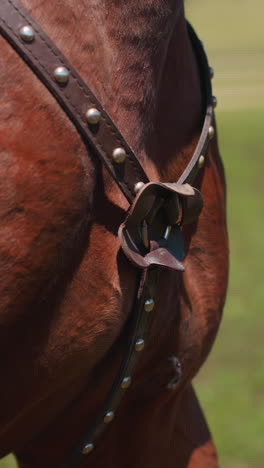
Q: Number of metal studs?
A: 14